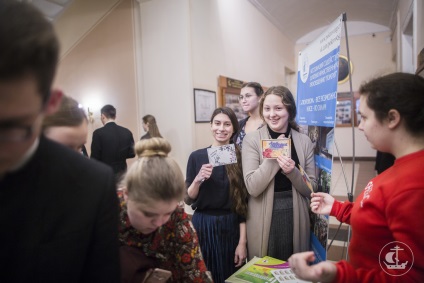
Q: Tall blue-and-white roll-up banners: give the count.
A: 1